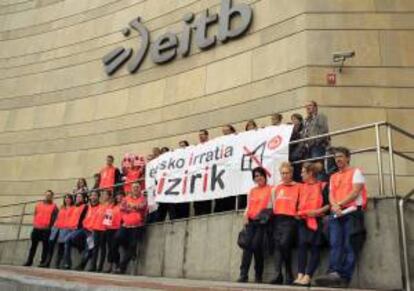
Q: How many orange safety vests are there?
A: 13